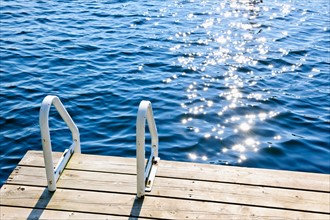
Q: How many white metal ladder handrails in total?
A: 2